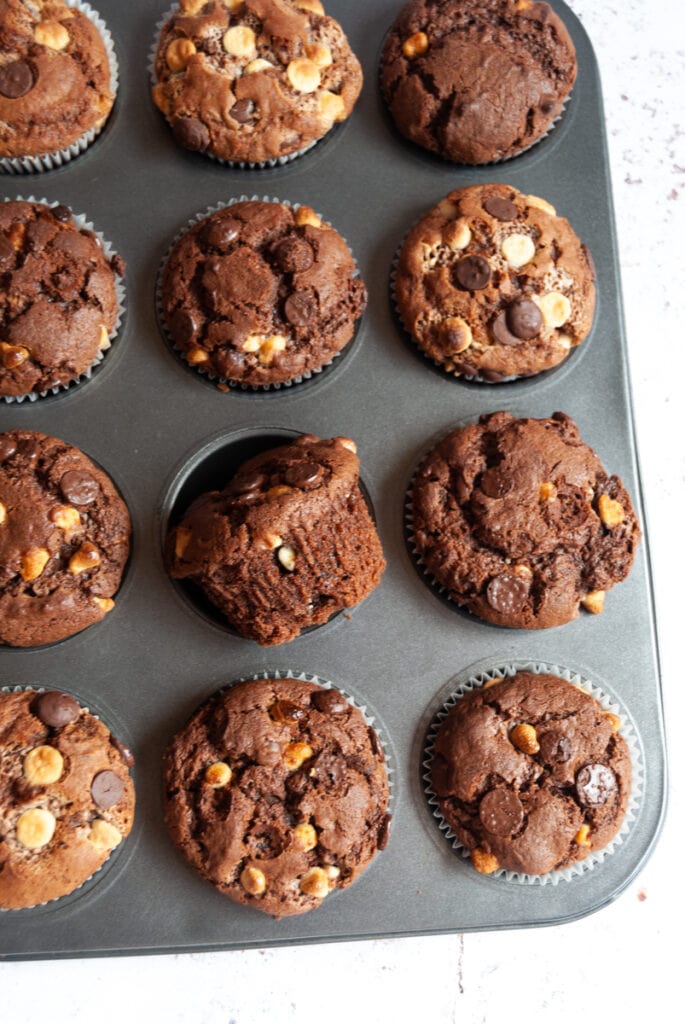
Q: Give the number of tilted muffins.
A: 1